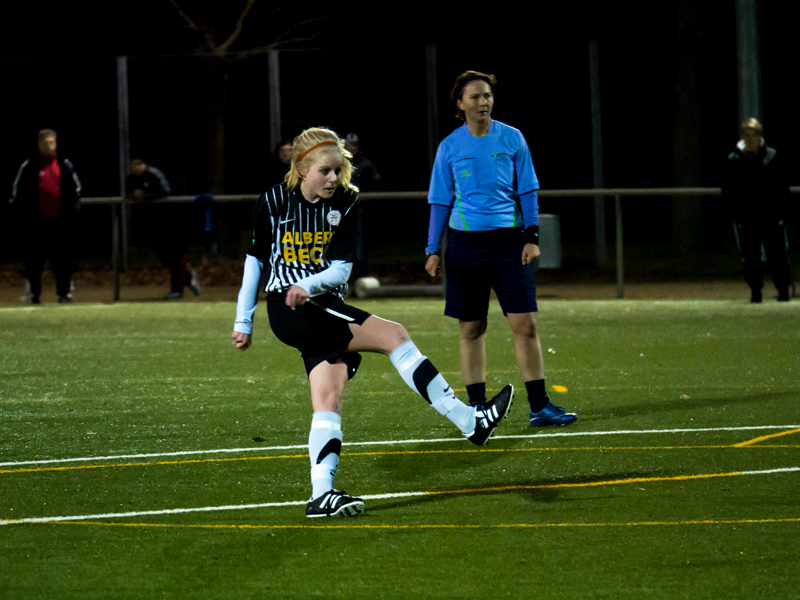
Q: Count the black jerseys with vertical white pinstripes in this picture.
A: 1